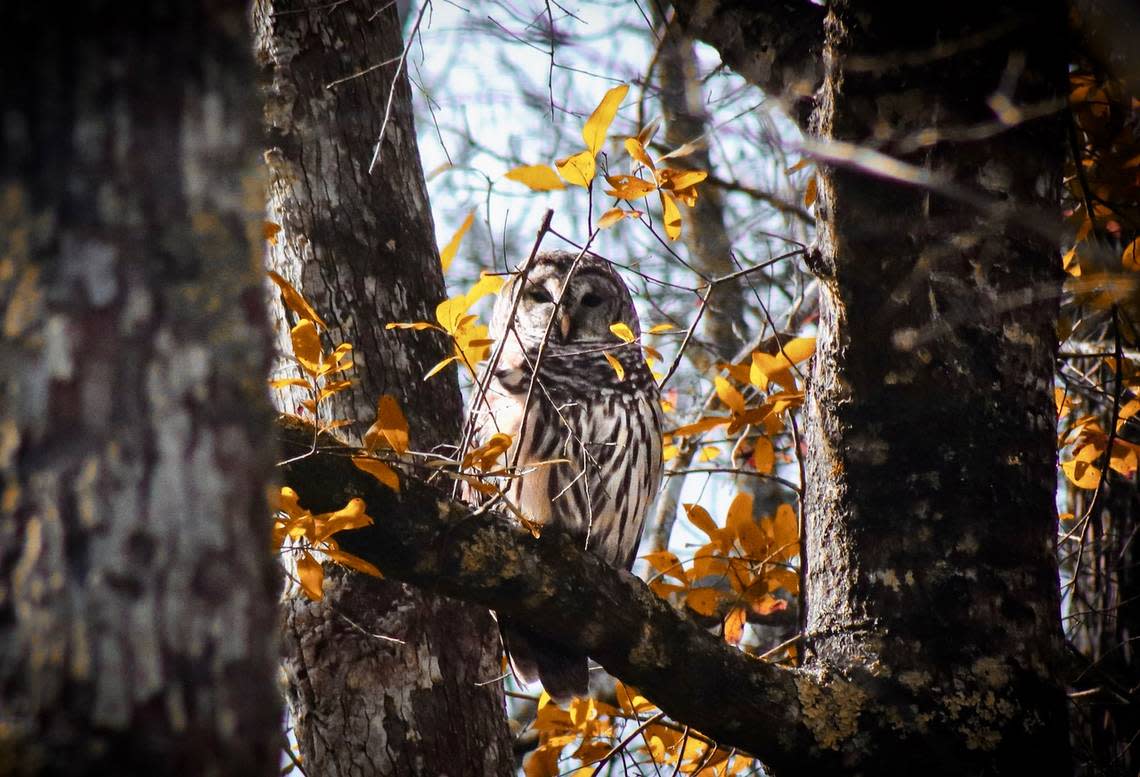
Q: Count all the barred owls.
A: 1